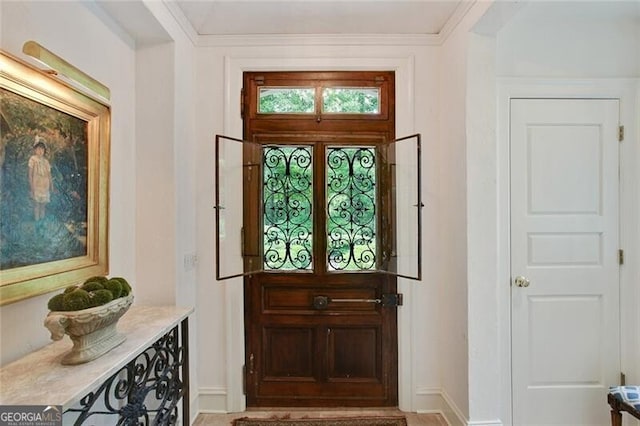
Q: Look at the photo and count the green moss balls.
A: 8